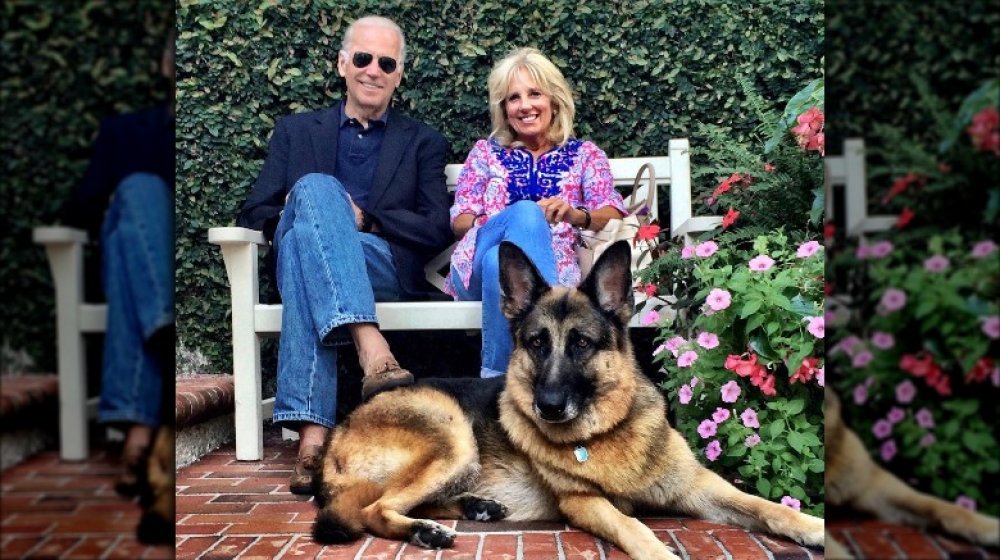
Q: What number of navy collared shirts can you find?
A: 1